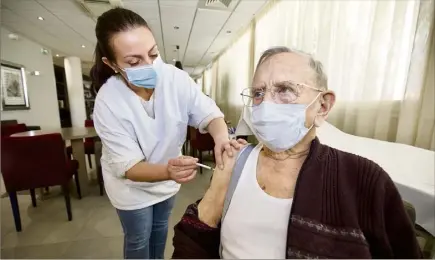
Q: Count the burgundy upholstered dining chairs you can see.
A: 4